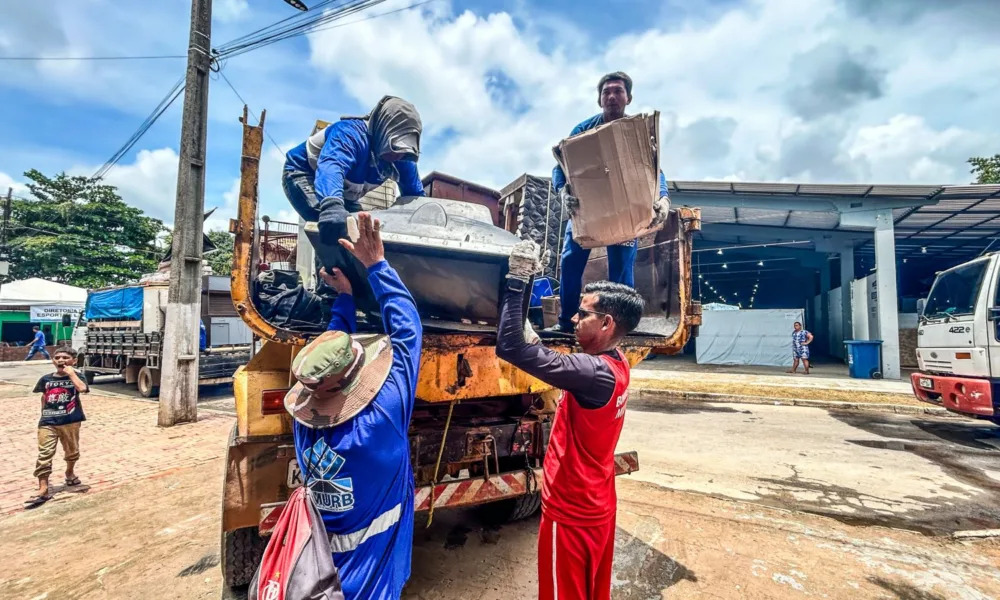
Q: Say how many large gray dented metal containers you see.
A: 1